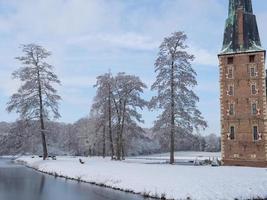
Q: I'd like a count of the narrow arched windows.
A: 8